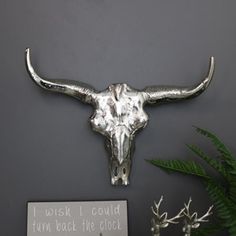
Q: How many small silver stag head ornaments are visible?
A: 2